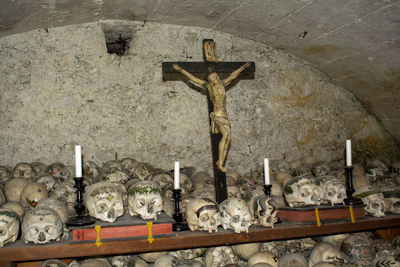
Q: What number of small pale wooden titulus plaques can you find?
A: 1